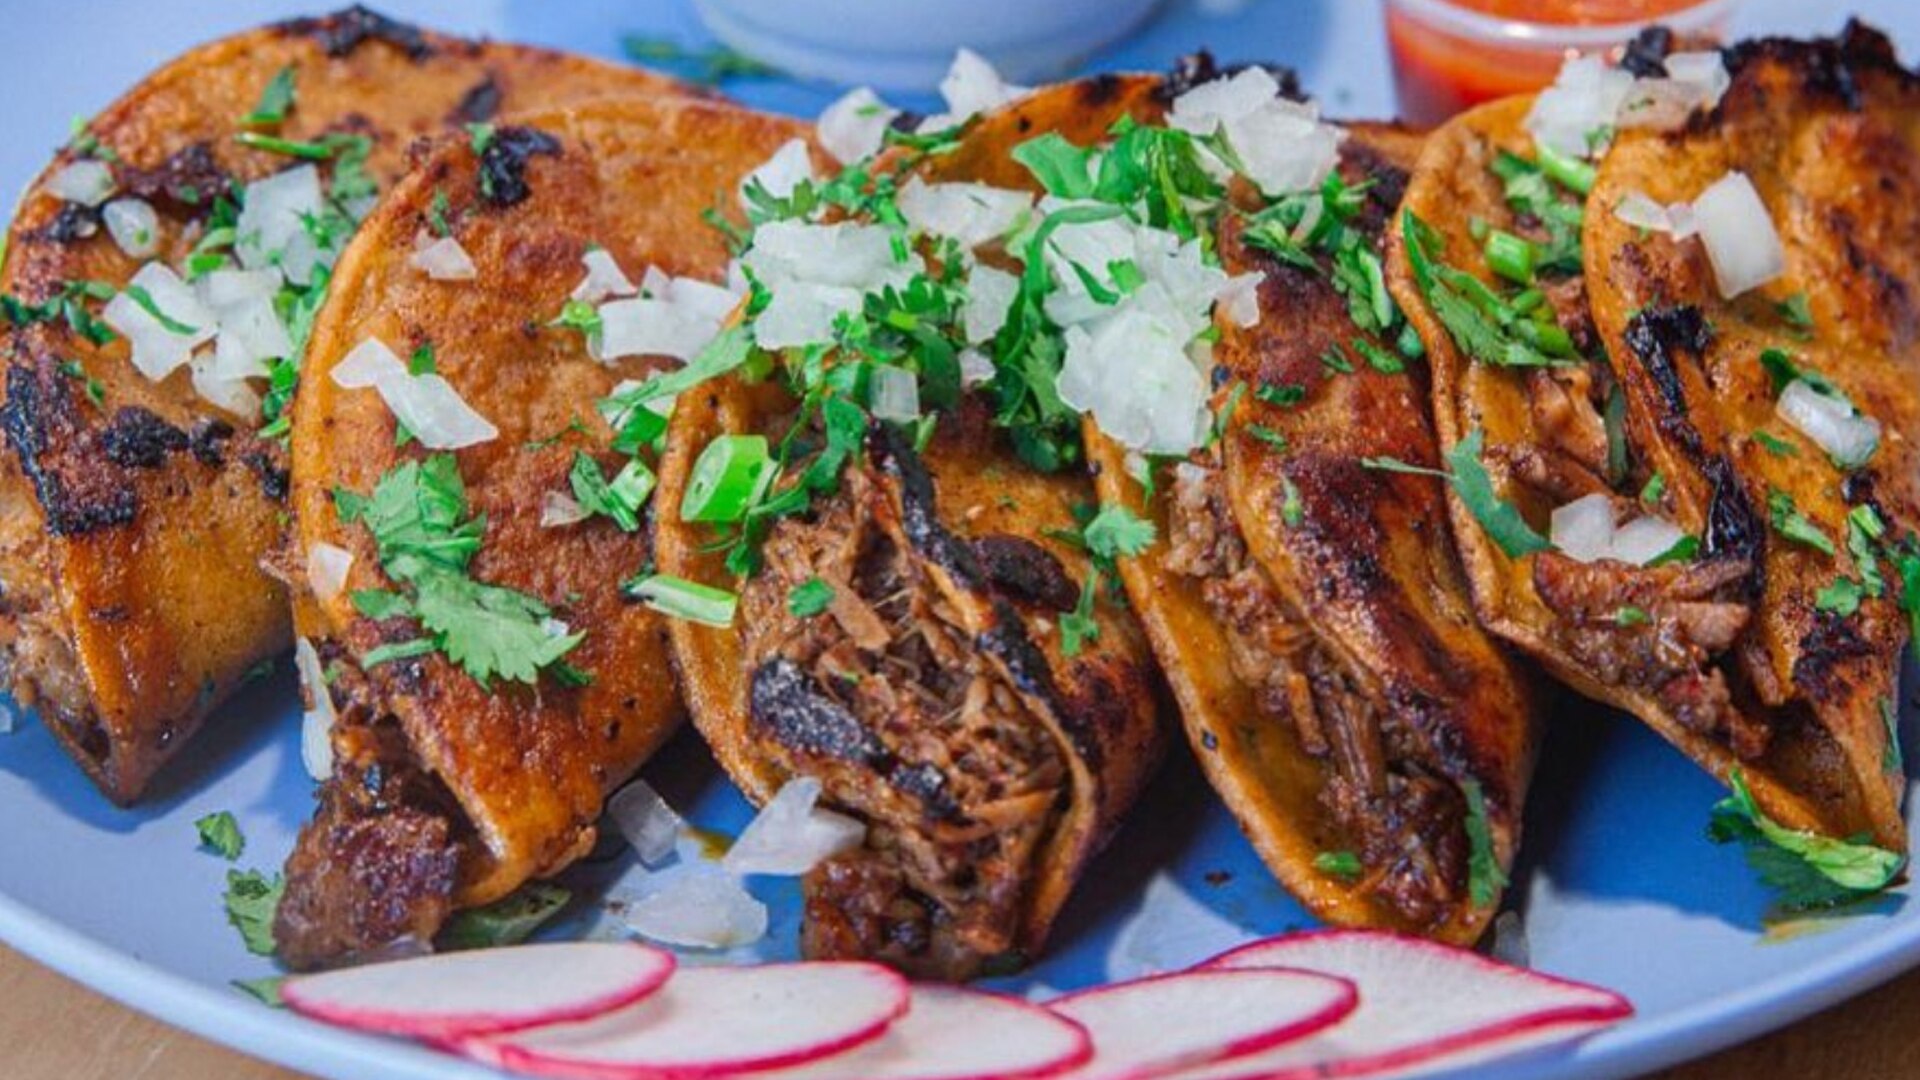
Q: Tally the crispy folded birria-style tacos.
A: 5